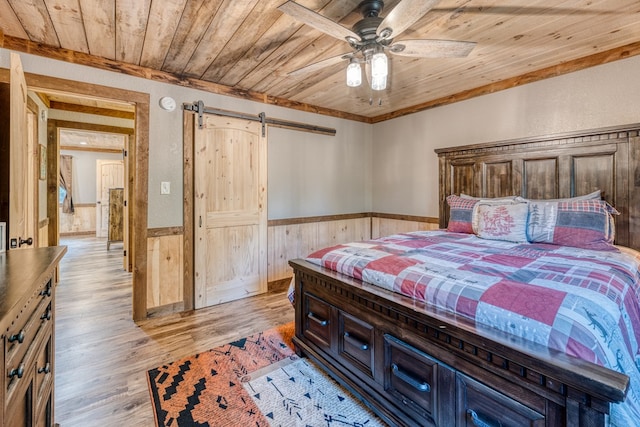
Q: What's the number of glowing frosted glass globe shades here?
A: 3